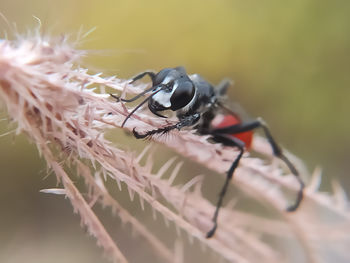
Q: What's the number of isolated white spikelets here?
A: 1